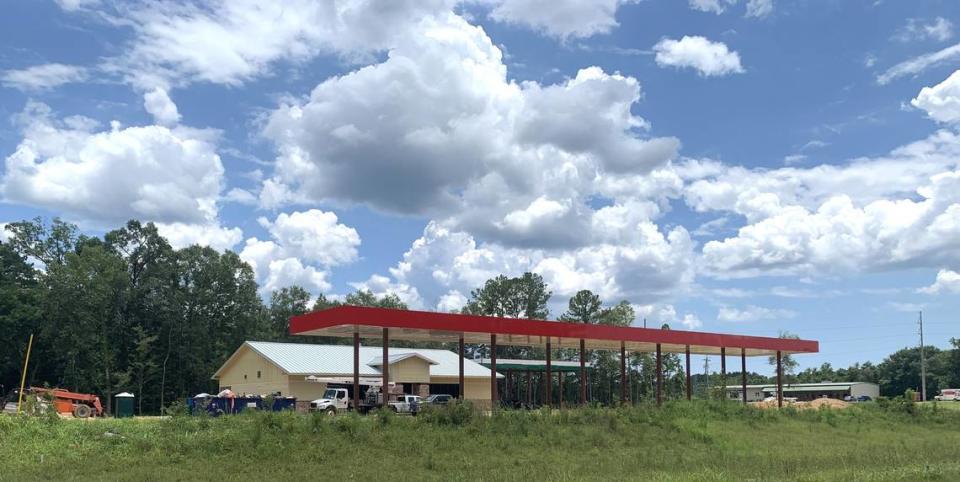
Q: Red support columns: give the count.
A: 12